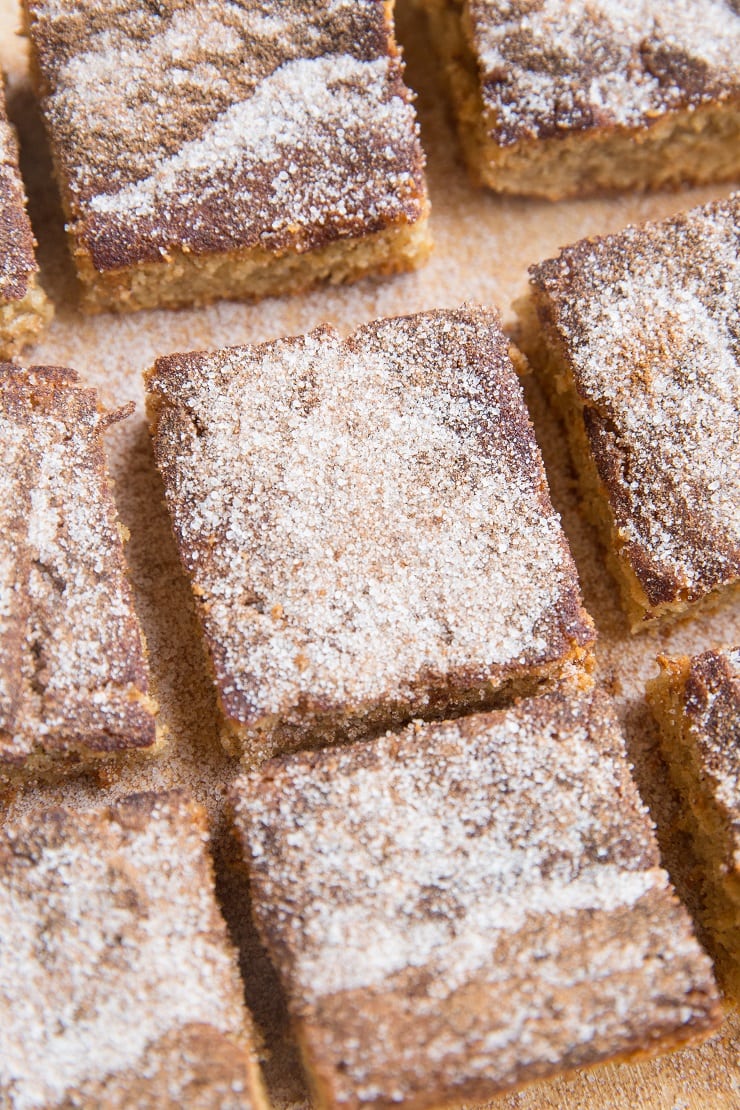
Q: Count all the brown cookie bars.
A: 9